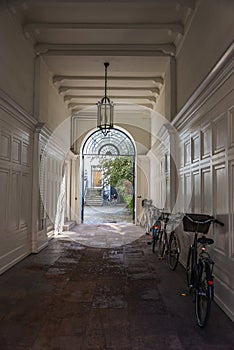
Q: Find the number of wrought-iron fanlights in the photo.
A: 1